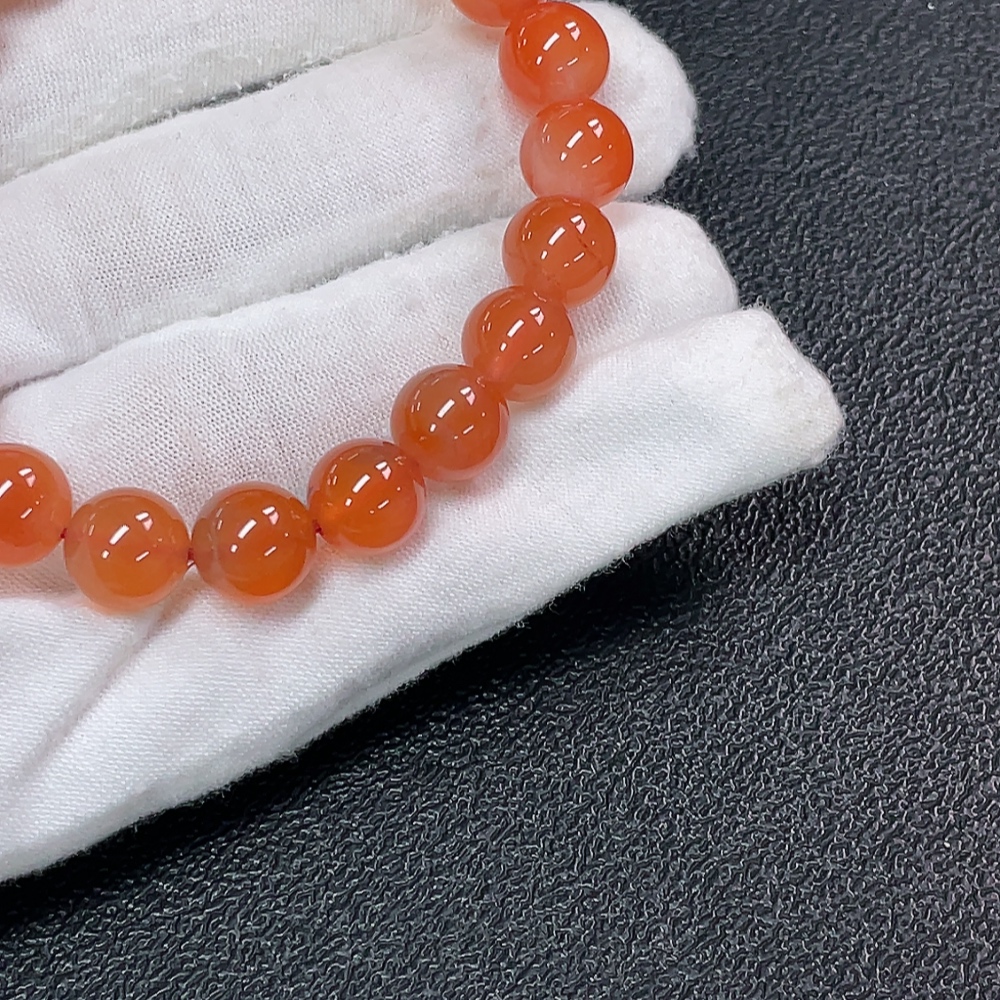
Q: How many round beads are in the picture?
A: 10